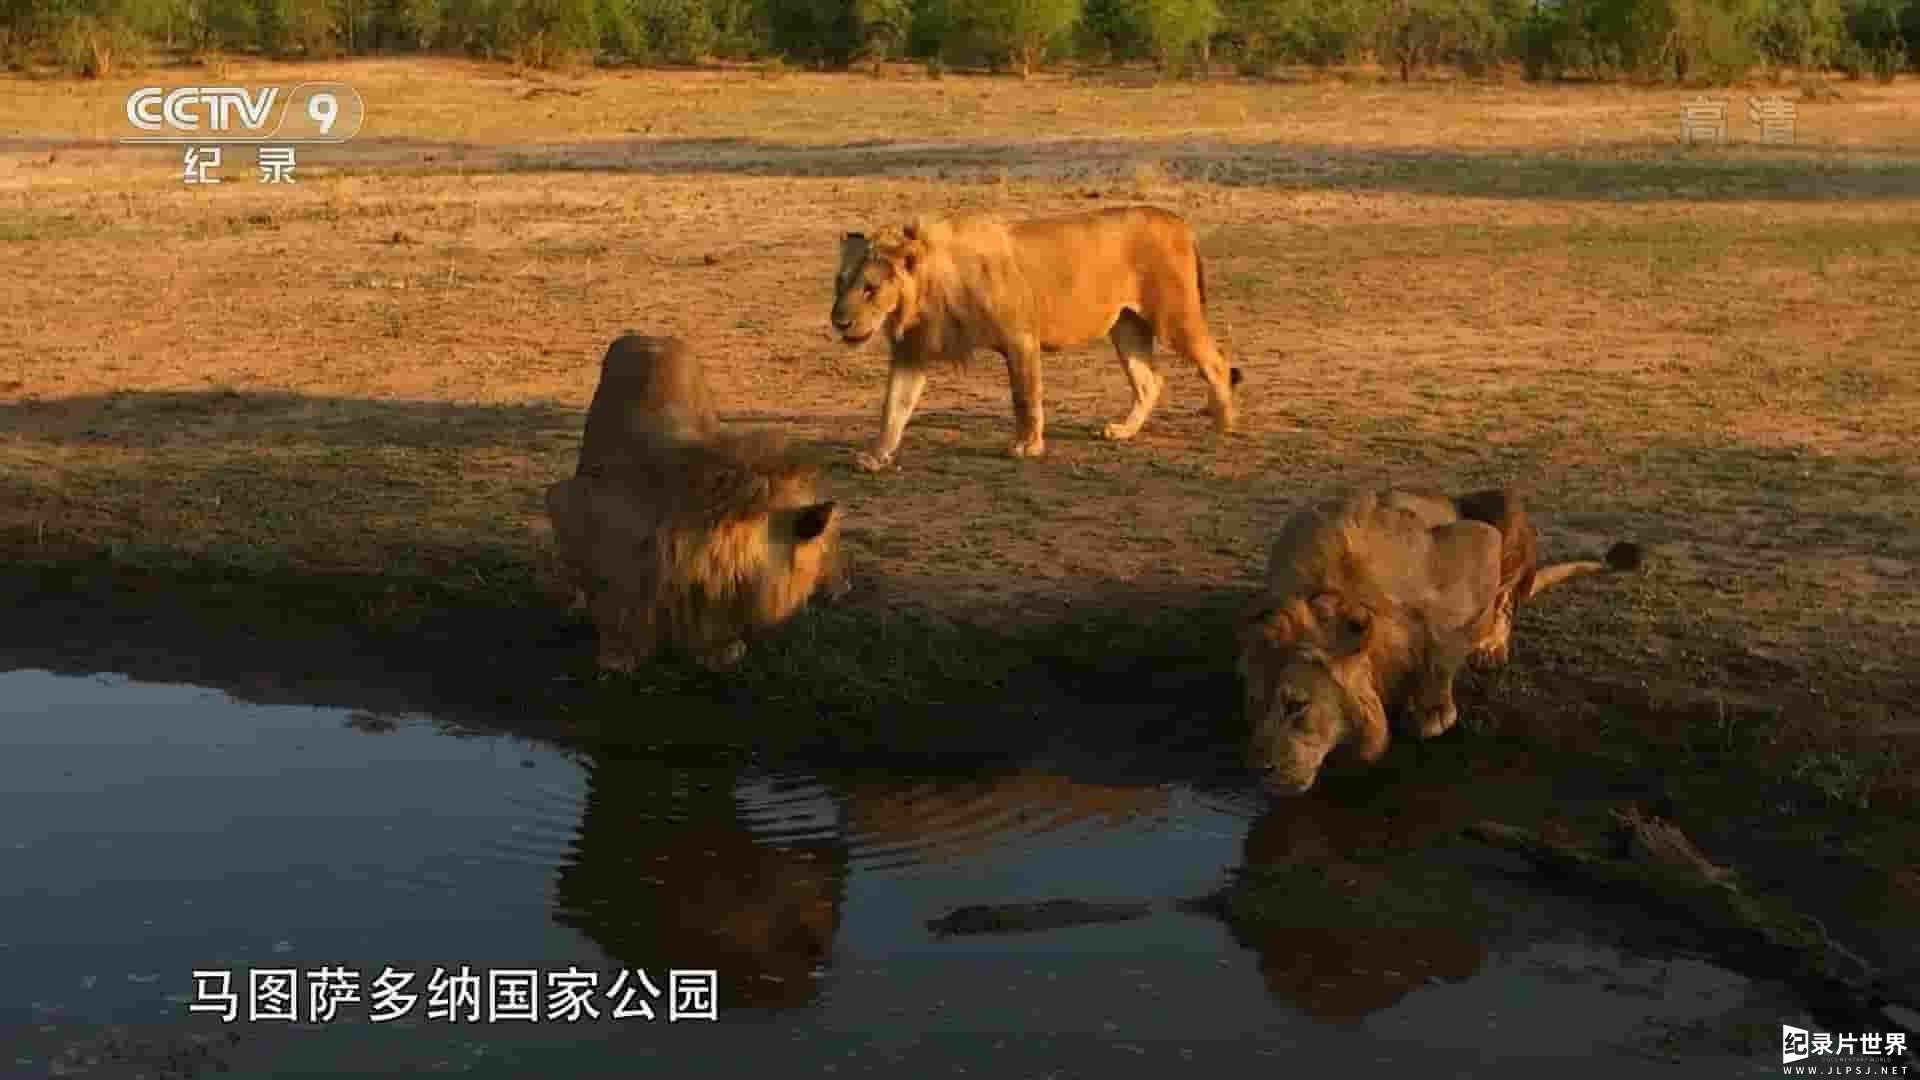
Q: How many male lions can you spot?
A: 3